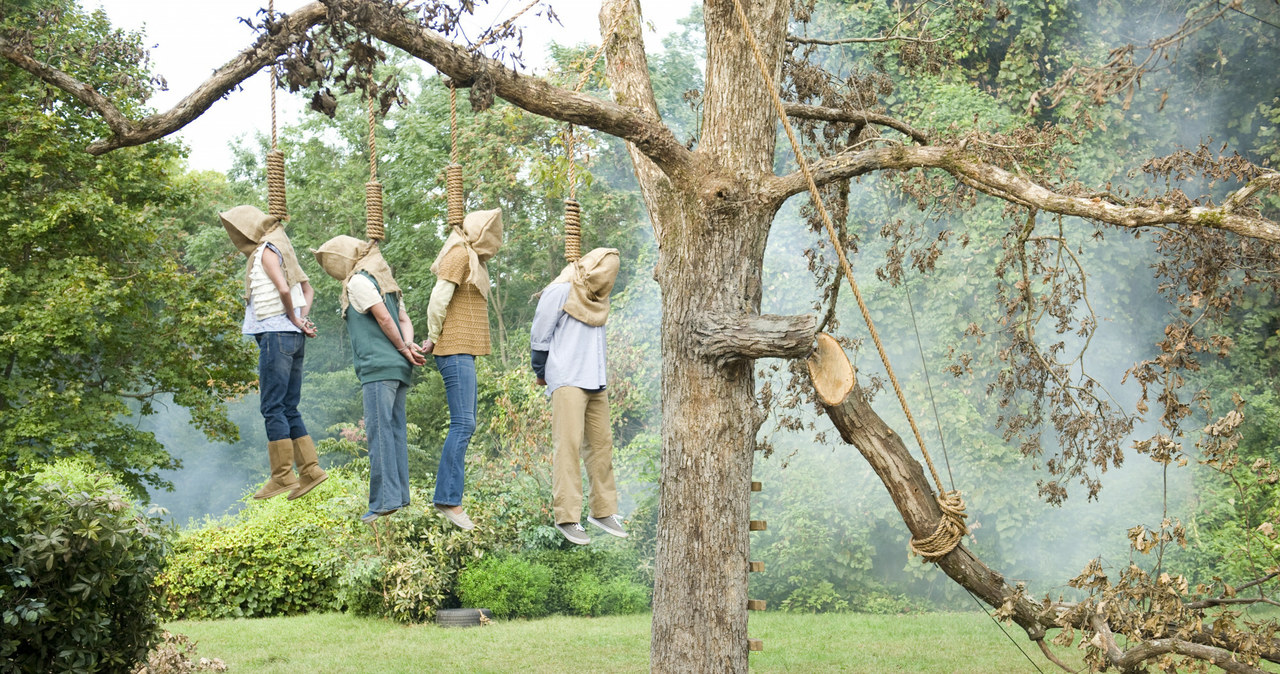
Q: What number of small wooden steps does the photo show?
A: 5